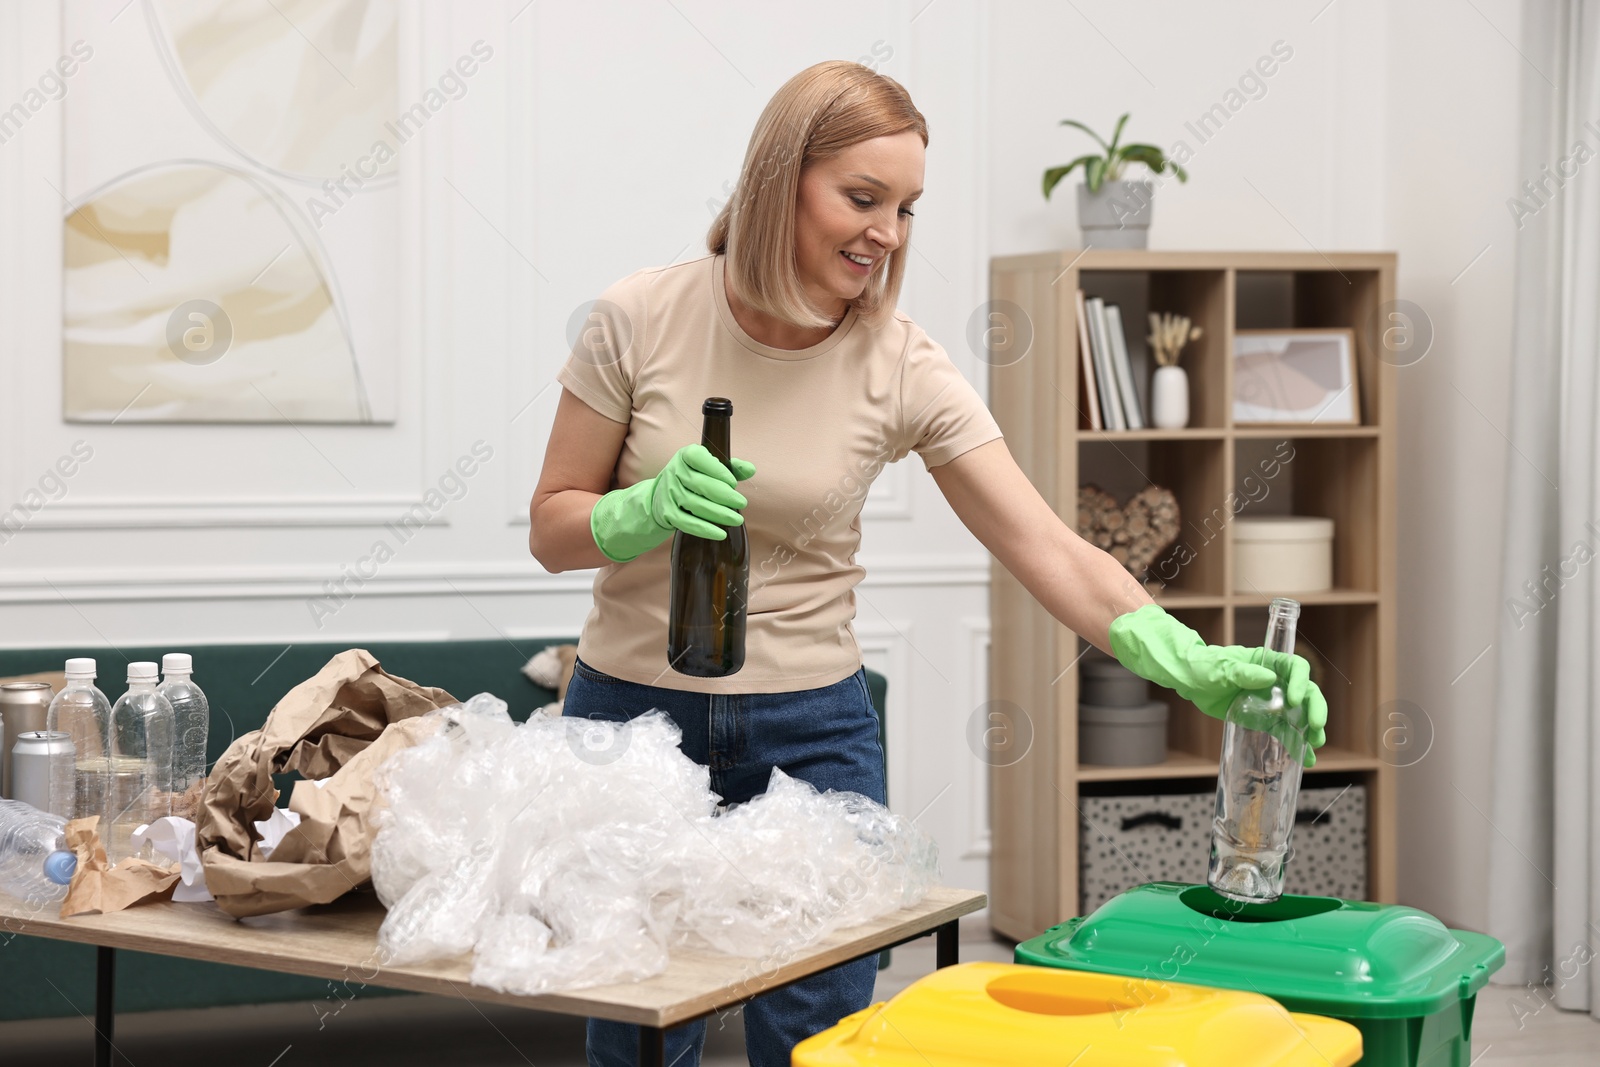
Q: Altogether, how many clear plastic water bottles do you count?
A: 4